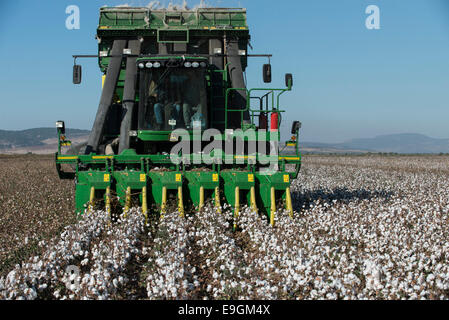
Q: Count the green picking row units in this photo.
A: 6